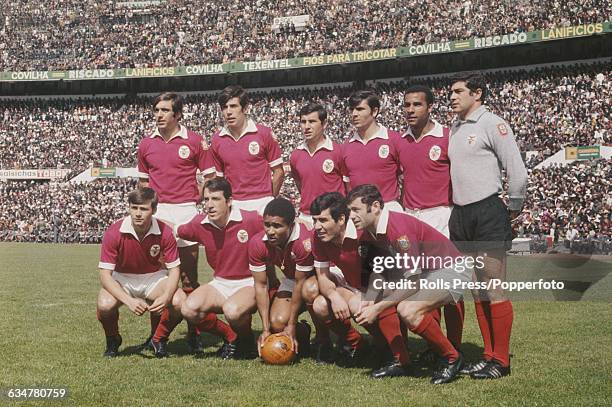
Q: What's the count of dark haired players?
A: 11